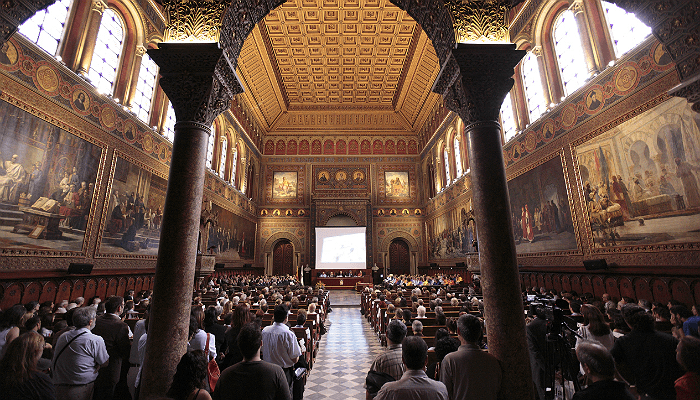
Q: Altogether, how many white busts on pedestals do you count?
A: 2